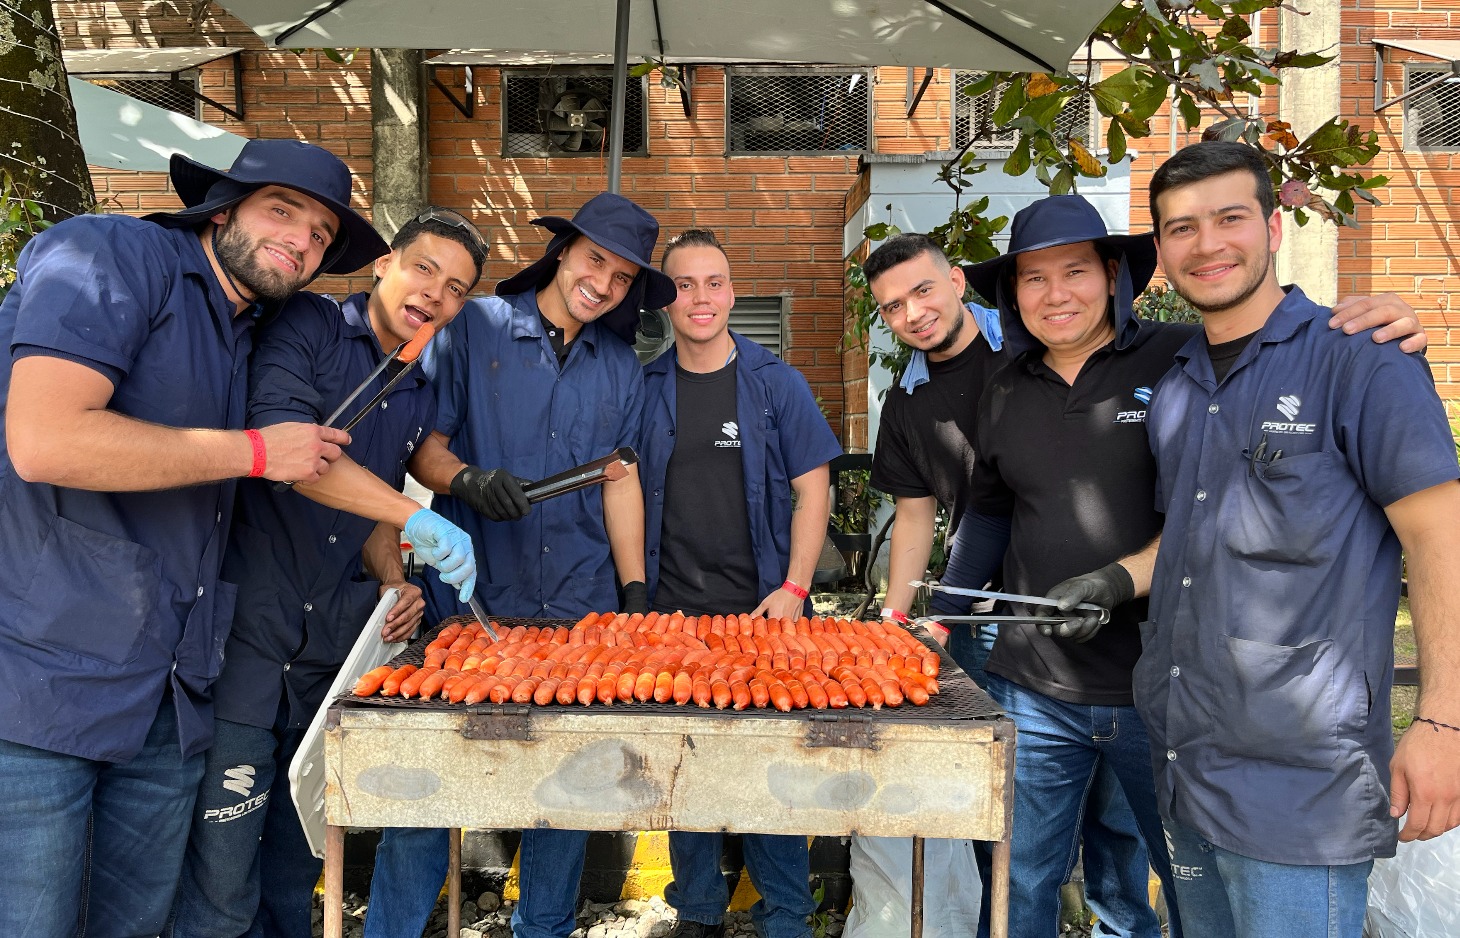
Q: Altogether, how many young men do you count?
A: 7